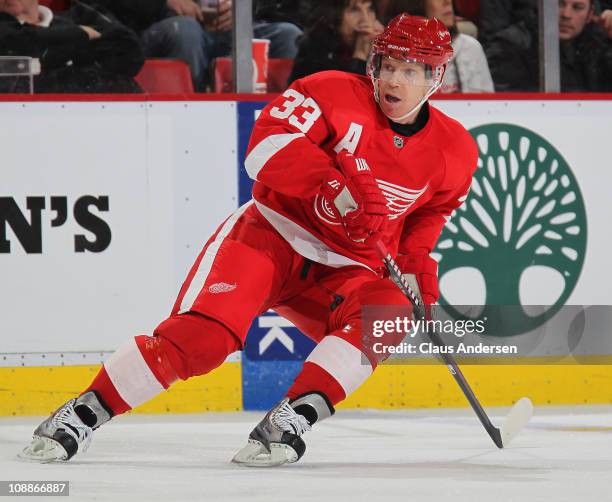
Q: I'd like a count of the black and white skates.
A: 2